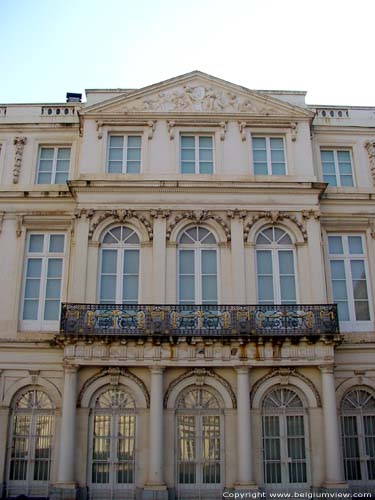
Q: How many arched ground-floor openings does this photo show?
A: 5